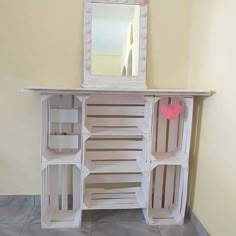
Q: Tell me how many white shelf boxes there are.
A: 7